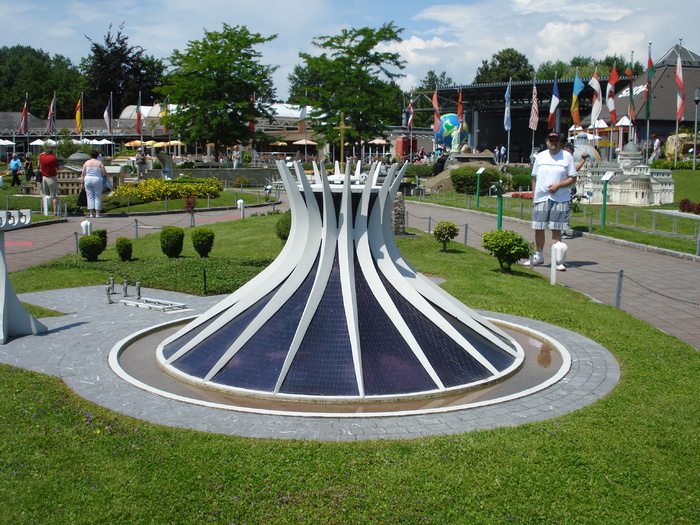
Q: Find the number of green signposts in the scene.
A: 3